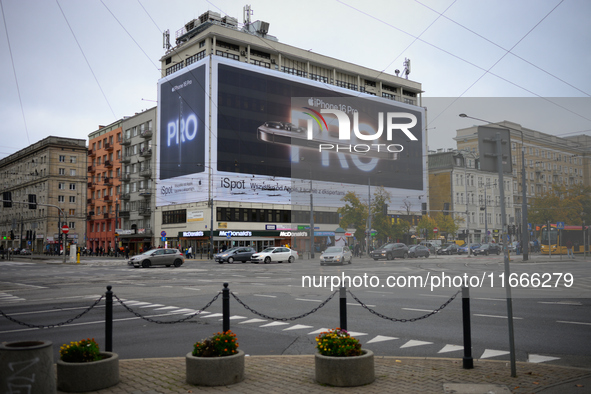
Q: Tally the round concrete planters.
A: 3